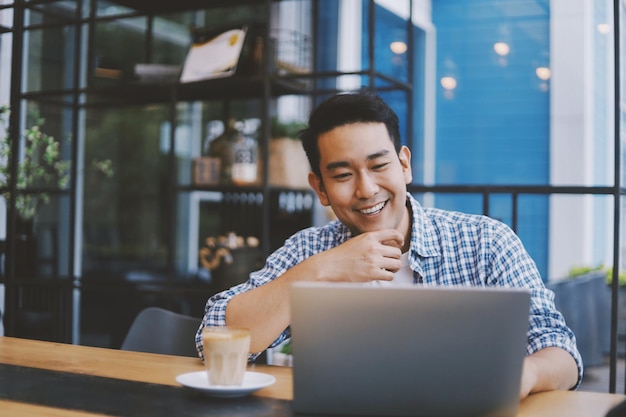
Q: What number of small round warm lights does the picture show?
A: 5